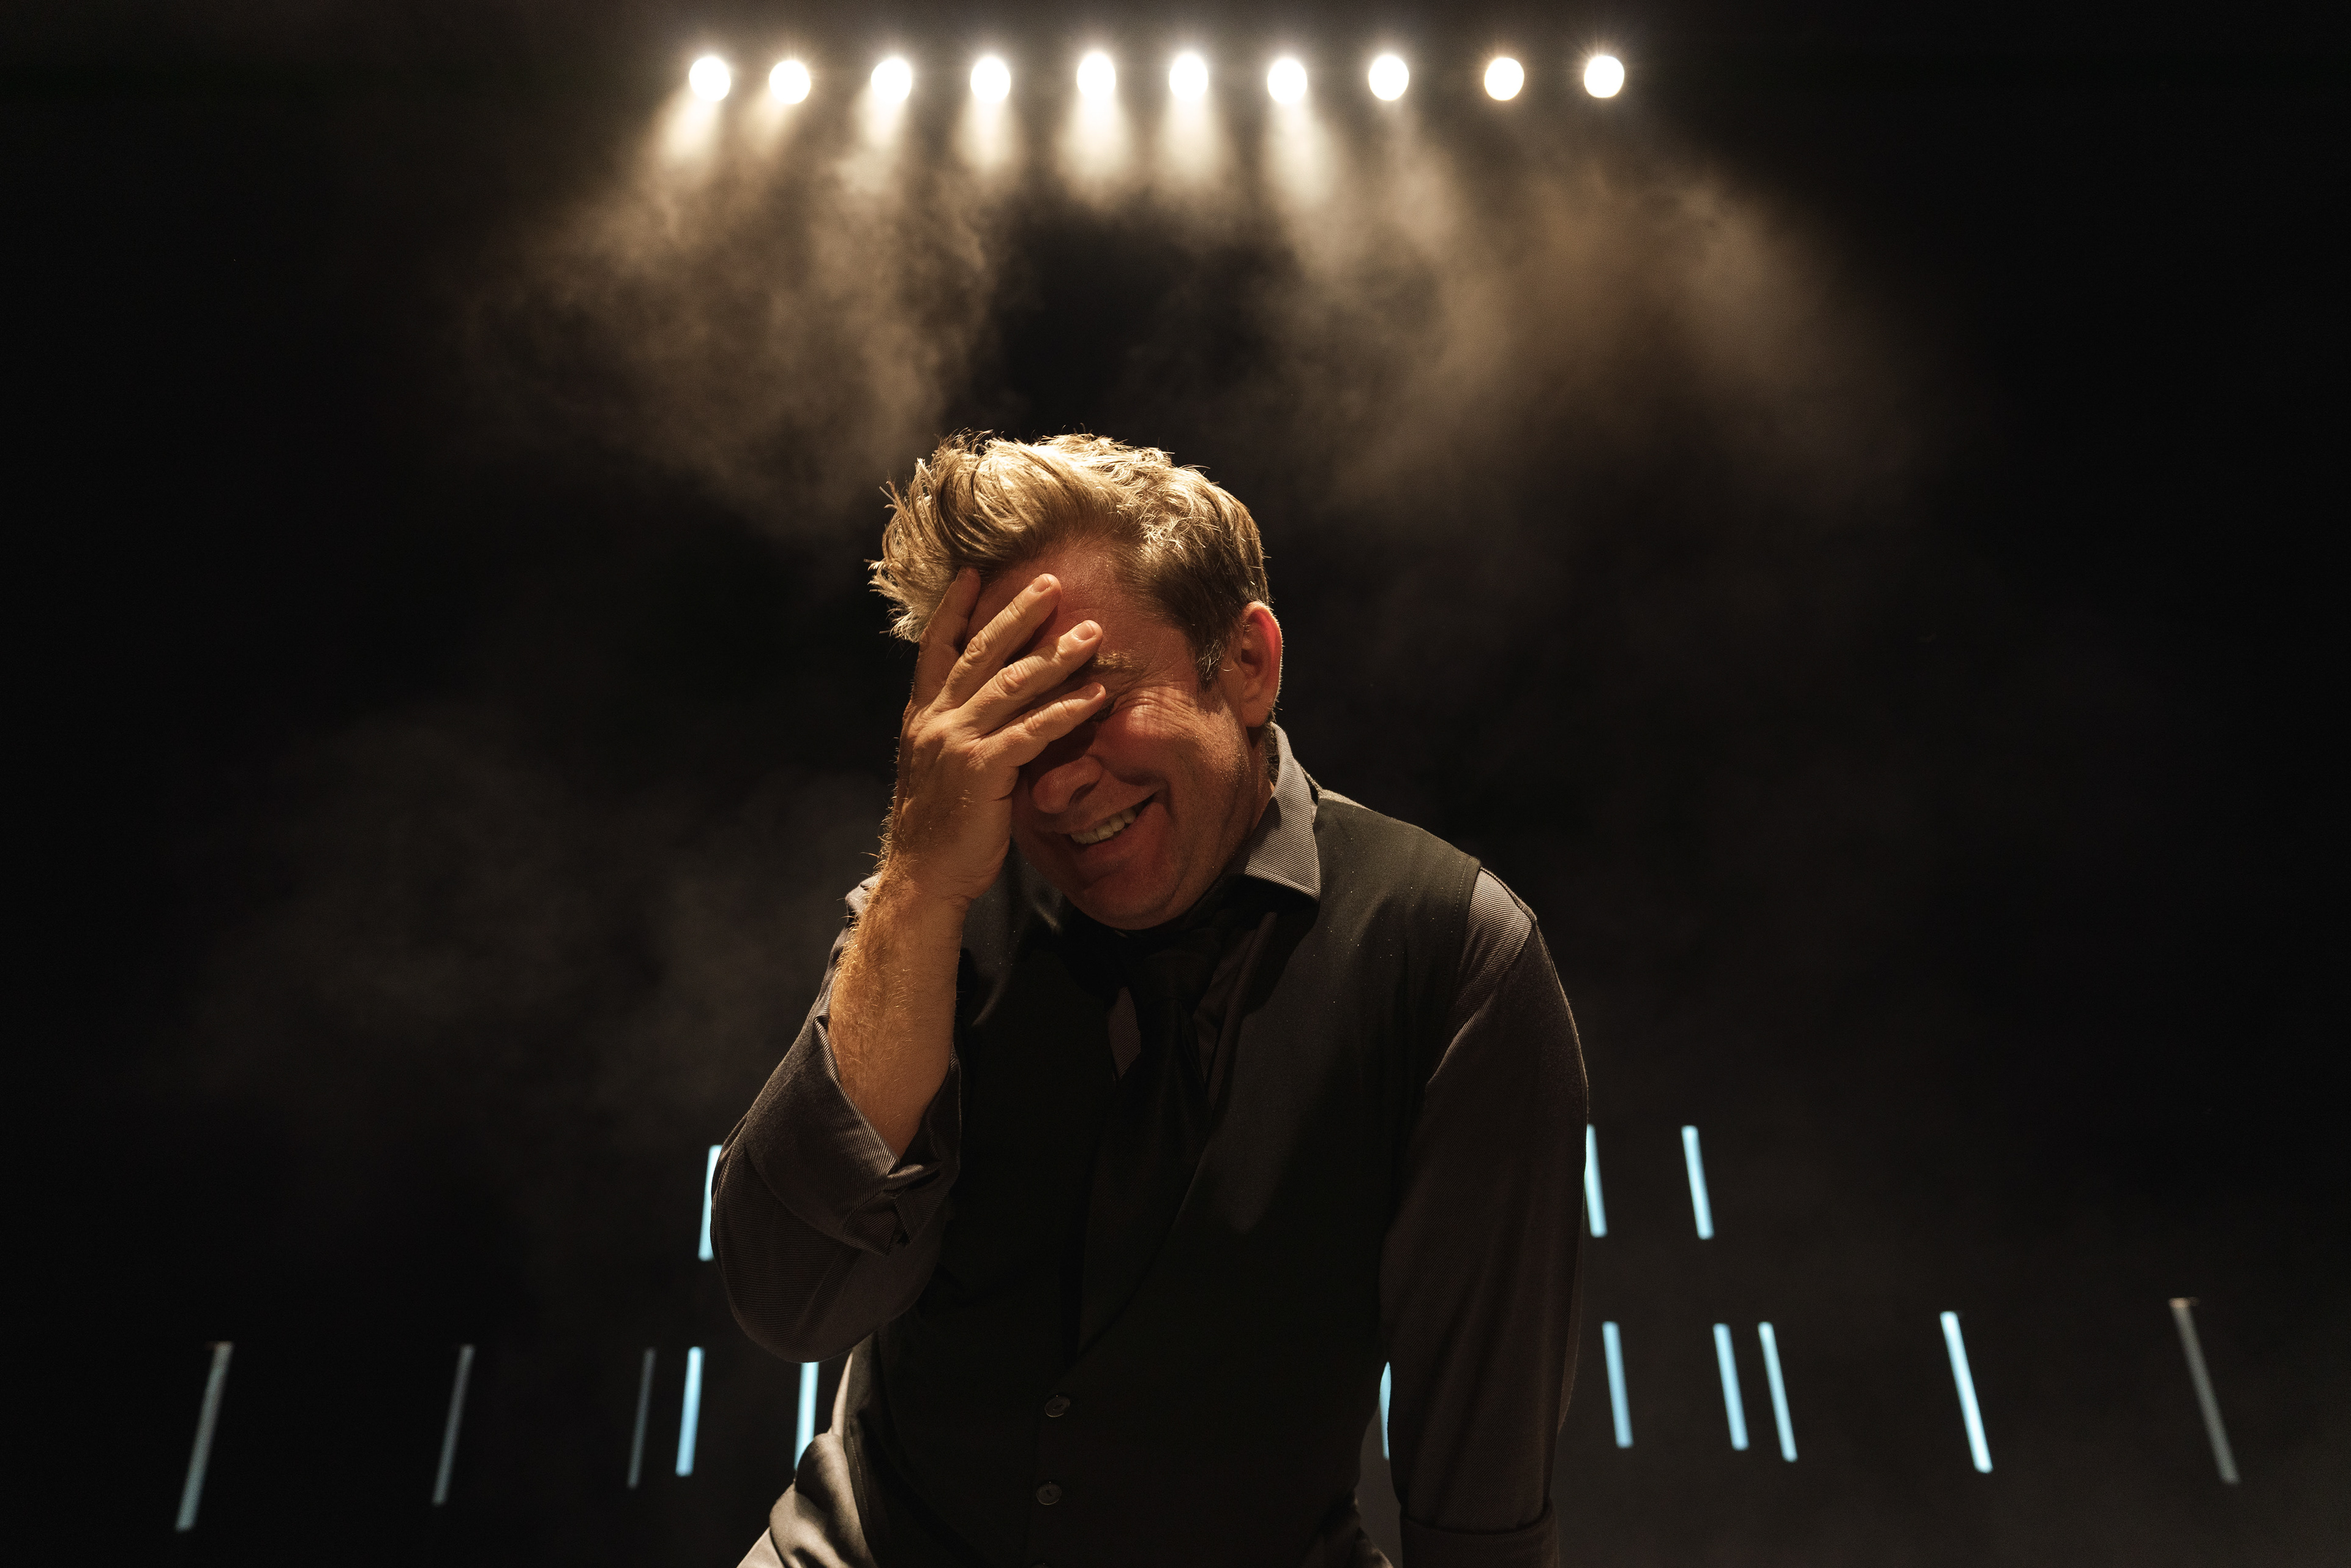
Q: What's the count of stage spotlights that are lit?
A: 10